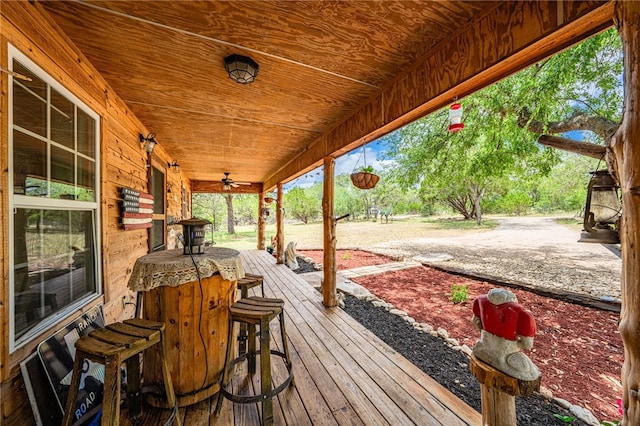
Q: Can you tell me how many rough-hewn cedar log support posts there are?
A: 4